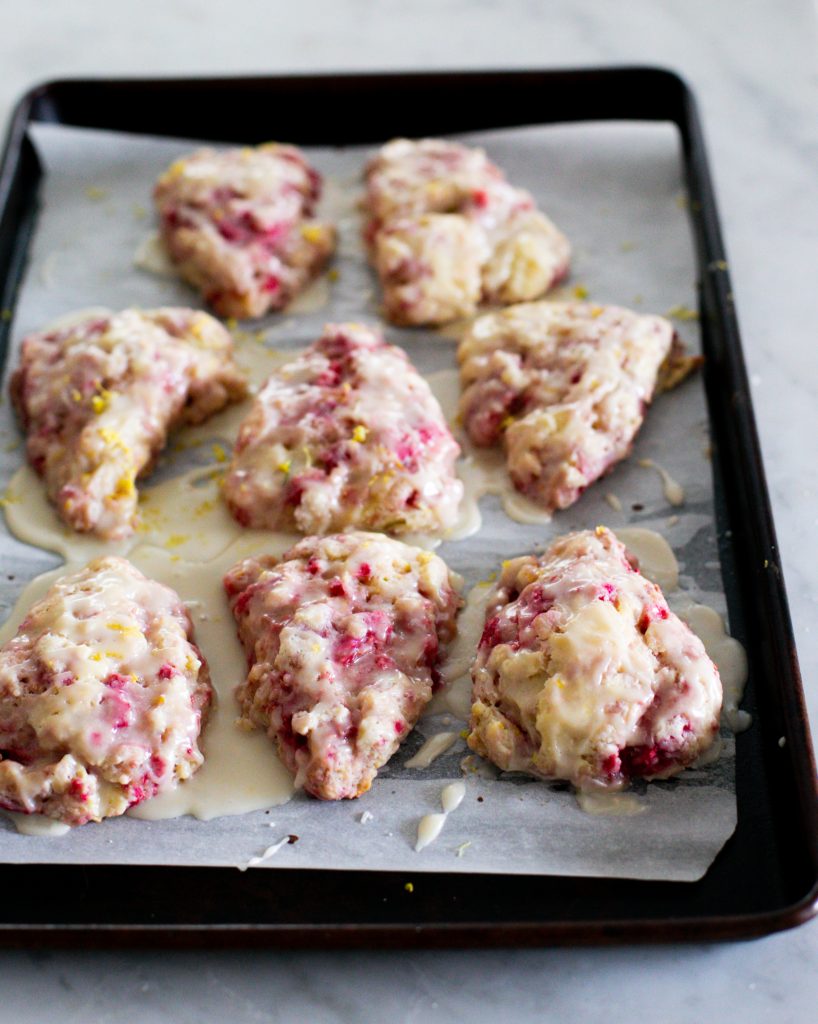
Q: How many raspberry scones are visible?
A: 8